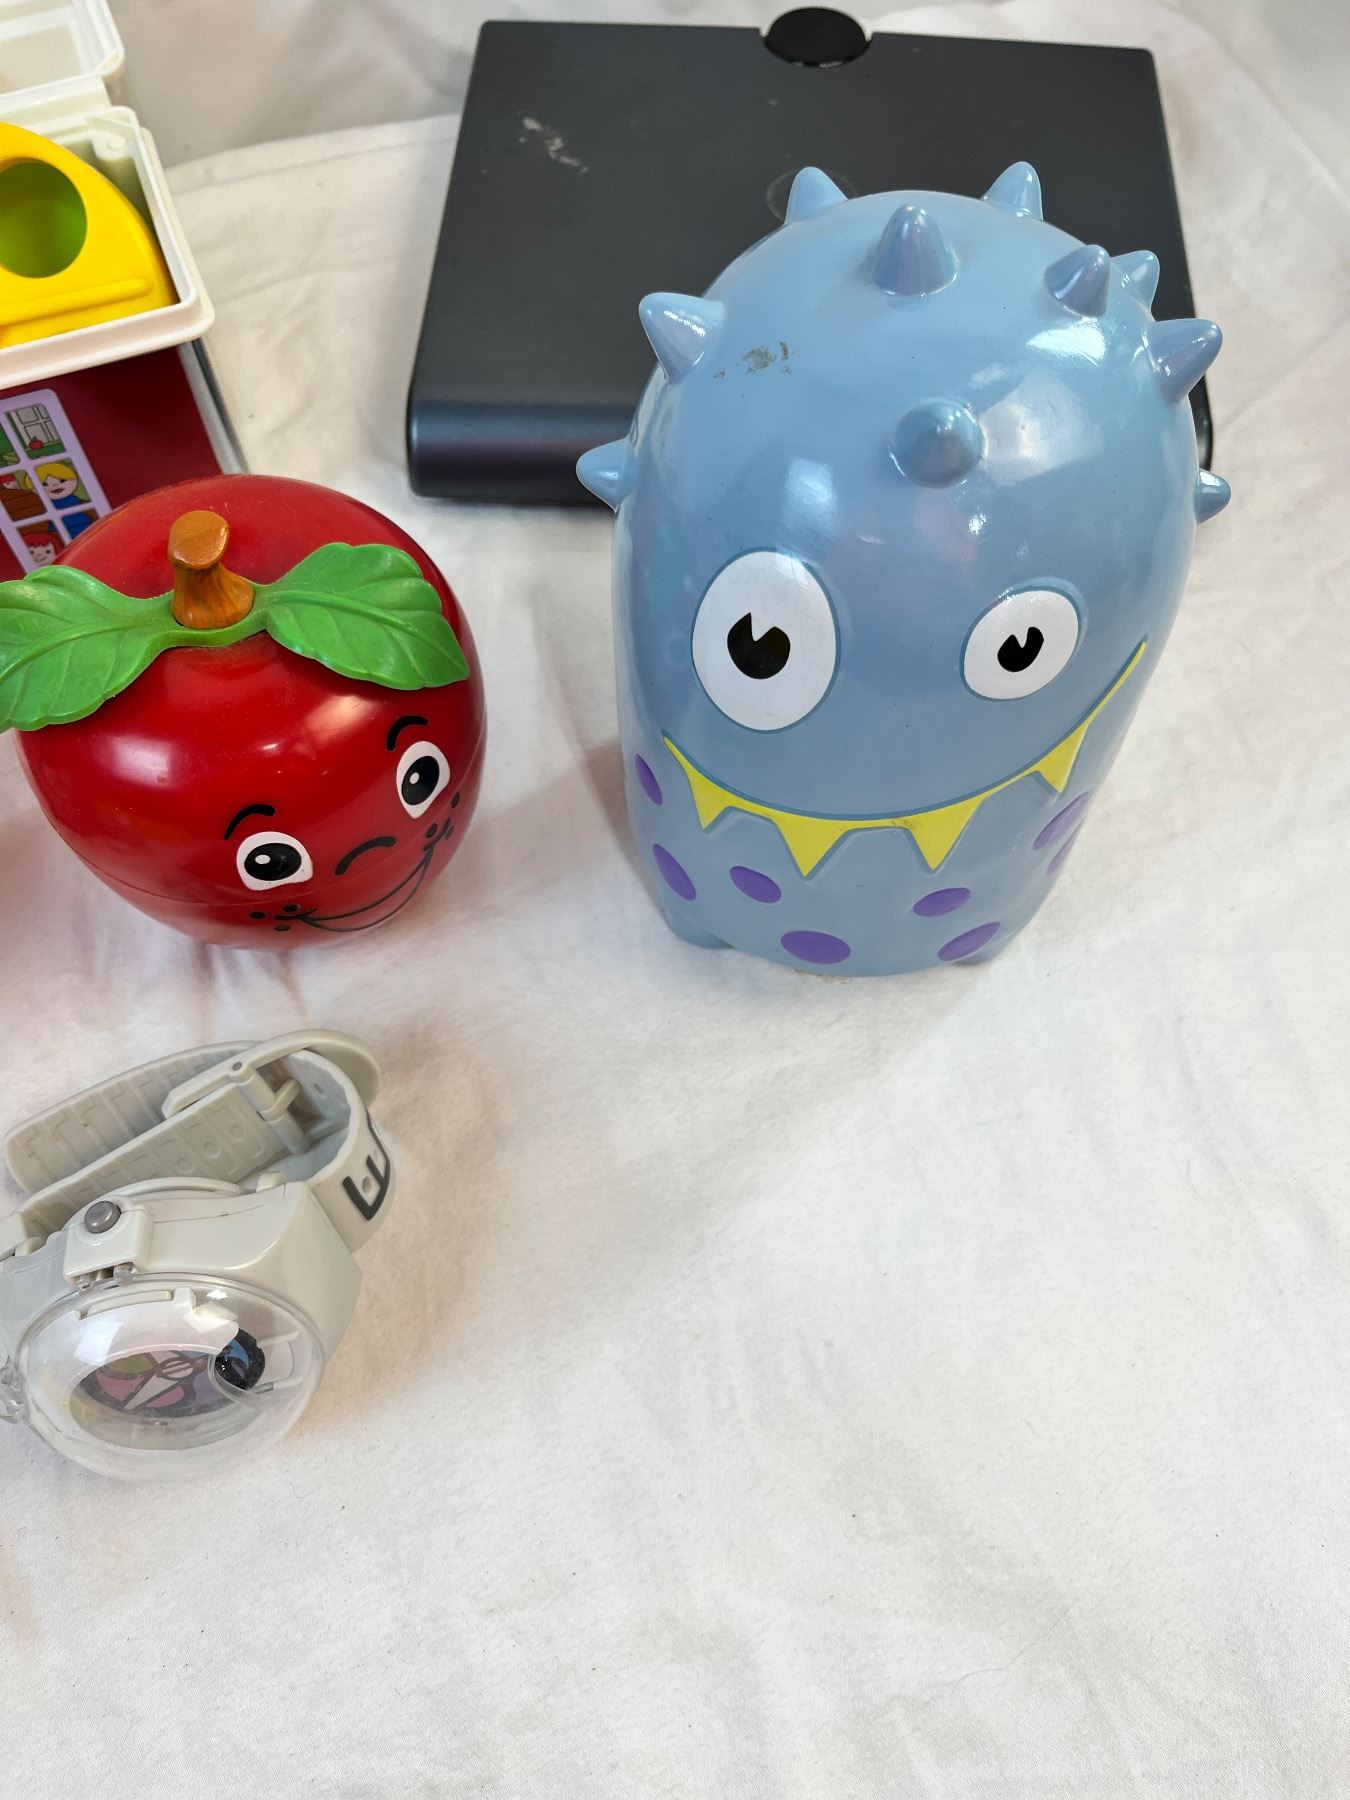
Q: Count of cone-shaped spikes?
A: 10